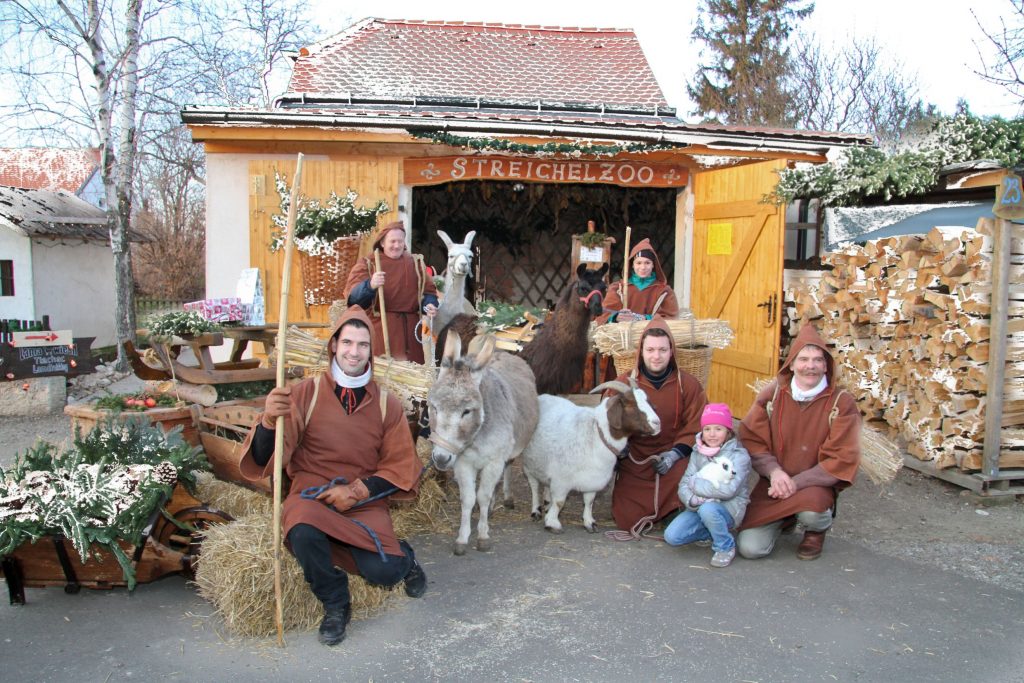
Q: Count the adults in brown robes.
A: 5